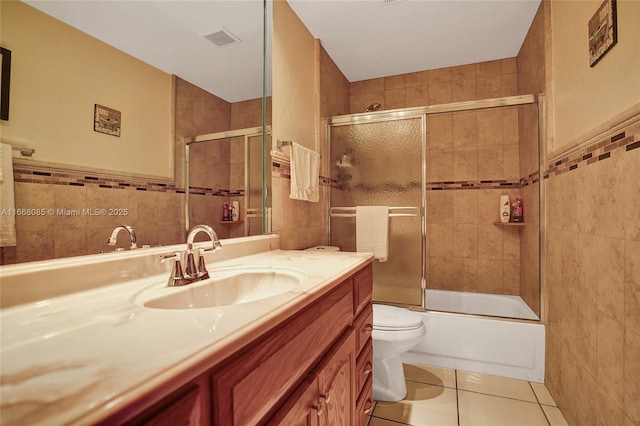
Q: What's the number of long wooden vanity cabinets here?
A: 1